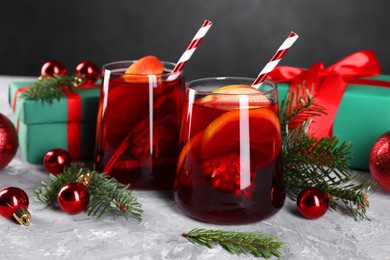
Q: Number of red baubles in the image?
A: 8